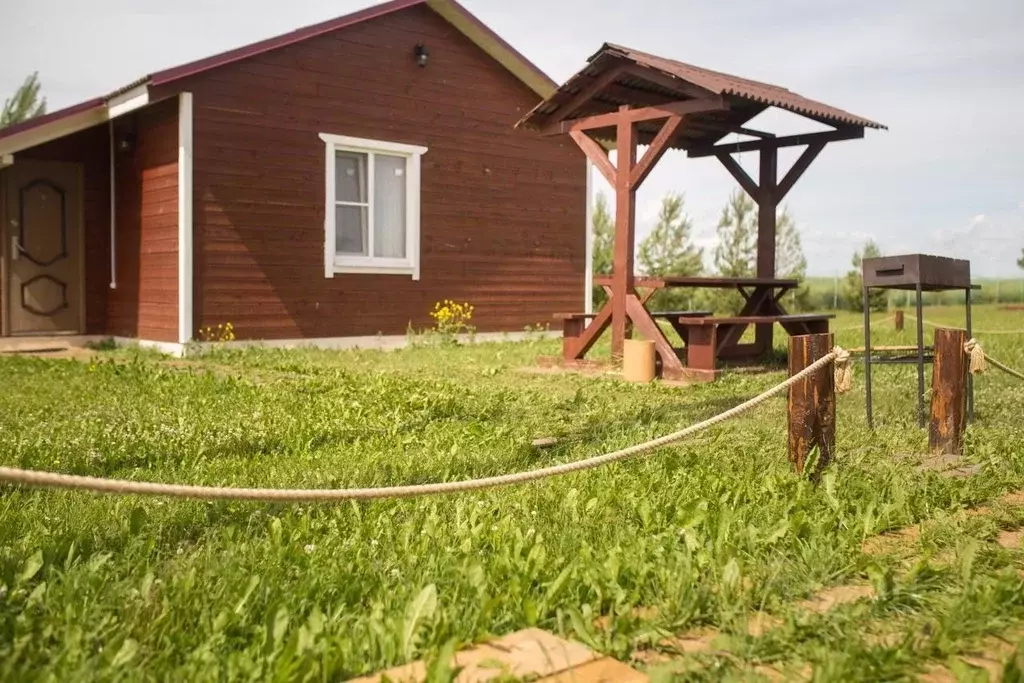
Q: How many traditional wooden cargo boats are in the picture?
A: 0